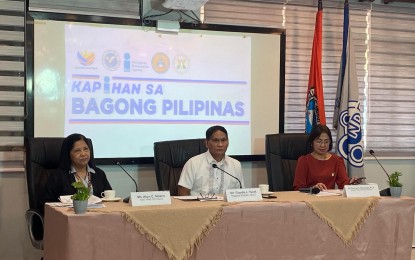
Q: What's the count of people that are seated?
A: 3